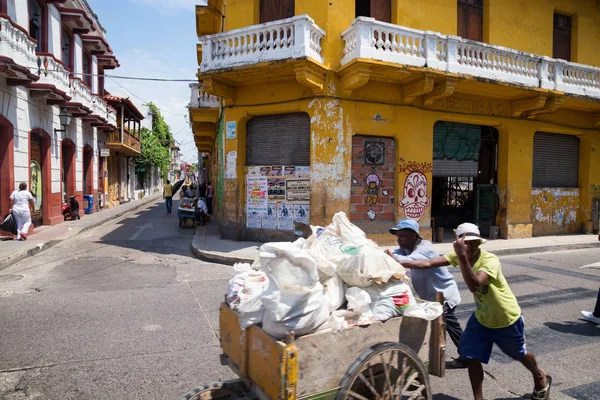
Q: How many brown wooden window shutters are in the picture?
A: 4